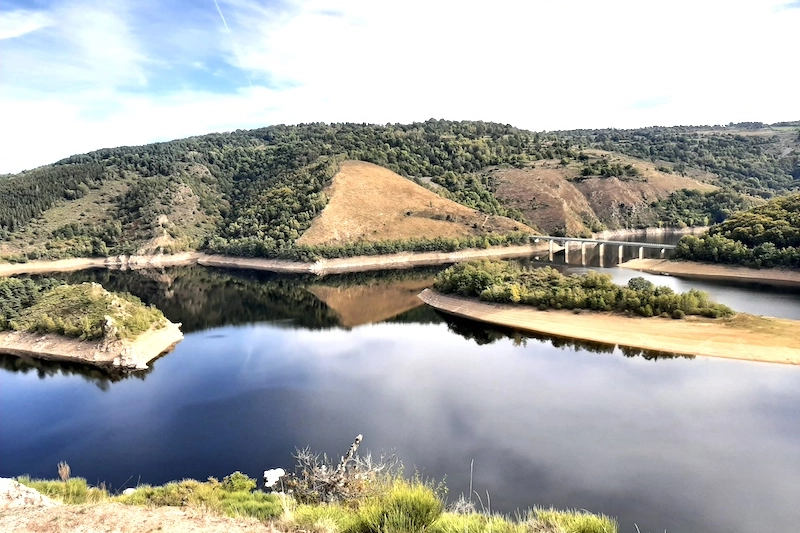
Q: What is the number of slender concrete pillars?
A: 7